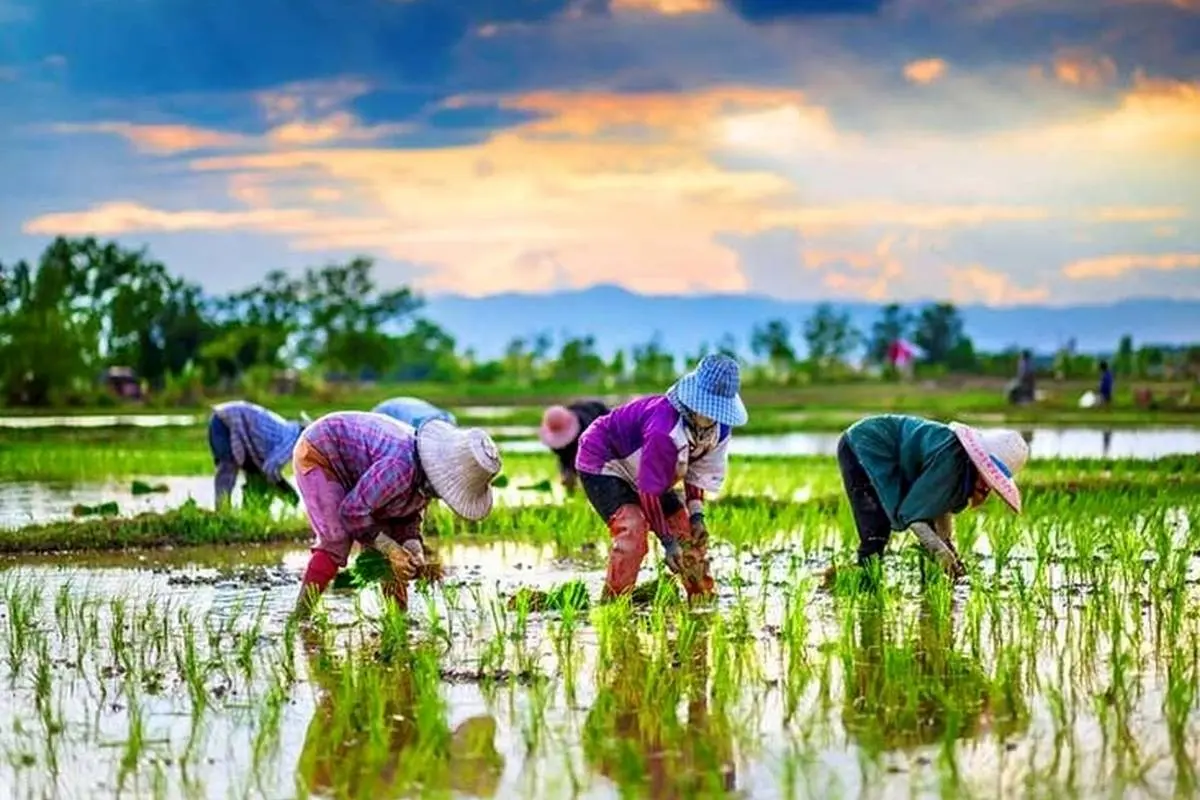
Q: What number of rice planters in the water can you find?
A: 6